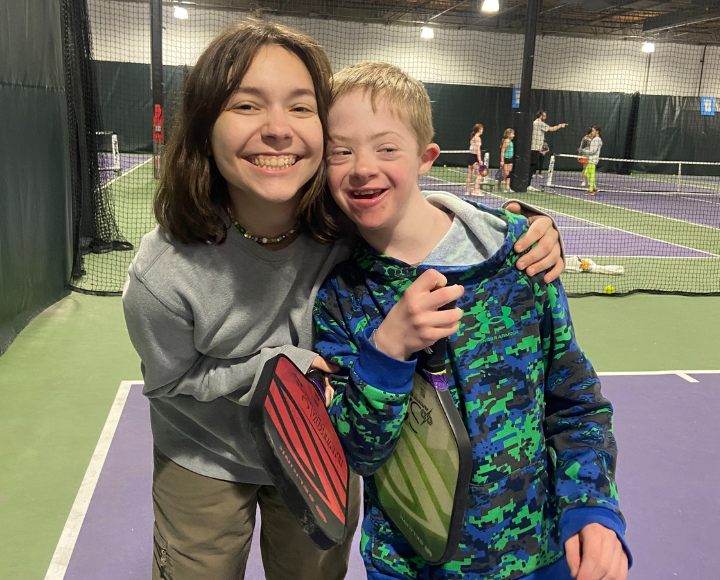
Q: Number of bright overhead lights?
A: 4